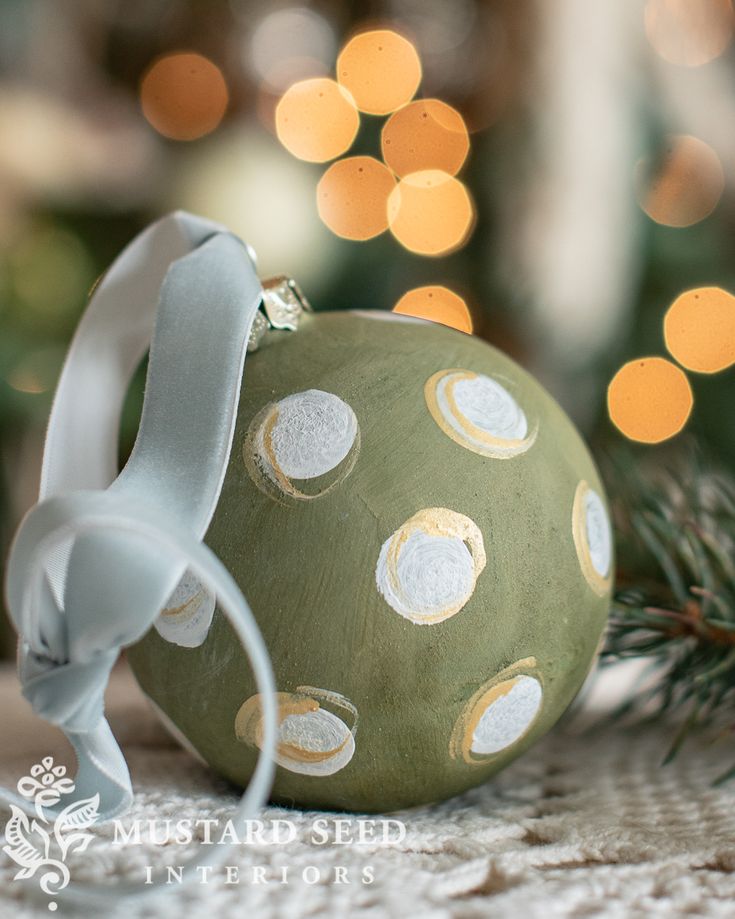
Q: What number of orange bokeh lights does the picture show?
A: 11